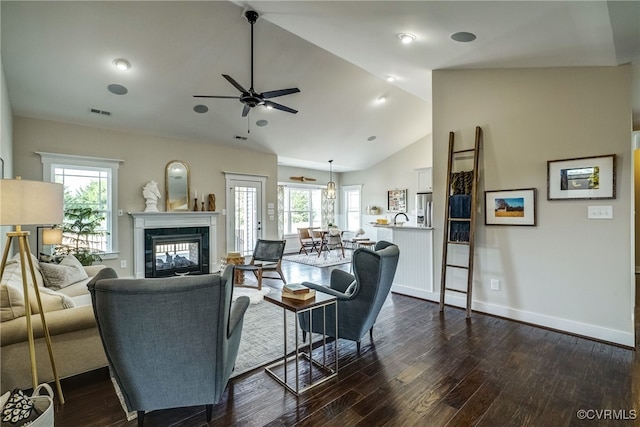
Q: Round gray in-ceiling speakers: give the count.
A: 5